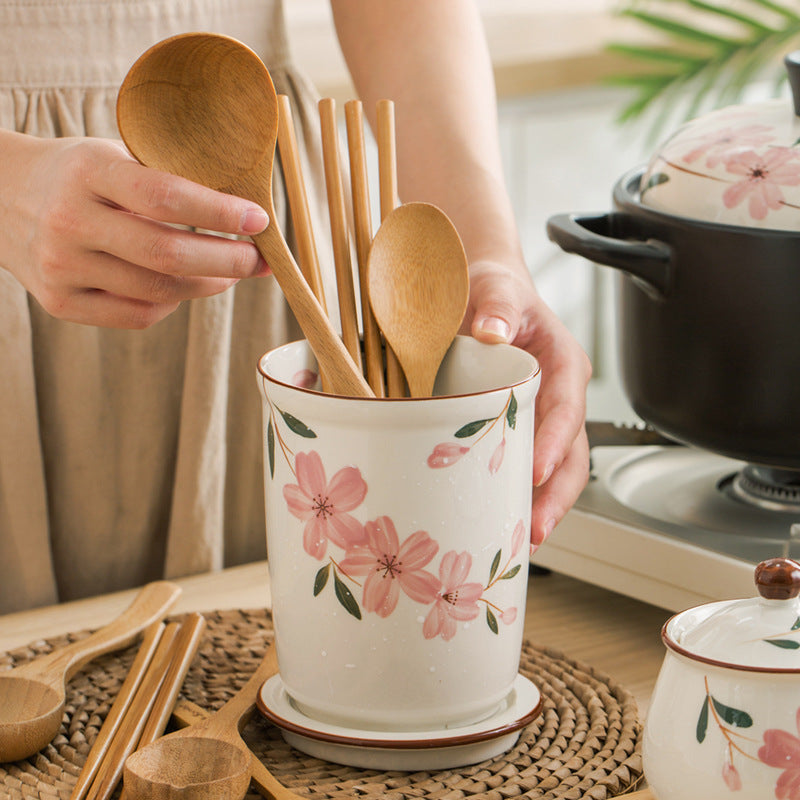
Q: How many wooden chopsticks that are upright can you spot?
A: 4